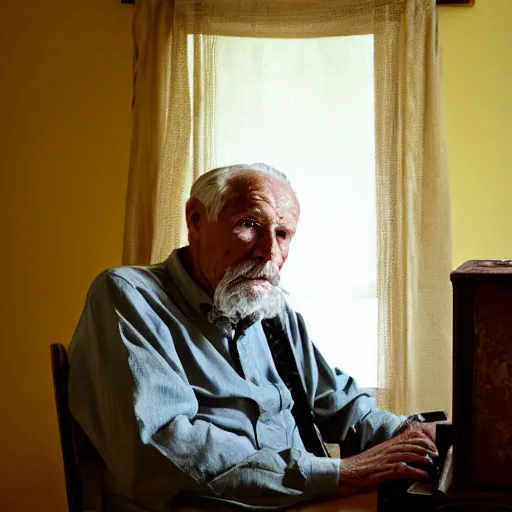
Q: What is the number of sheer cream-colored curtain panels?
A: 2